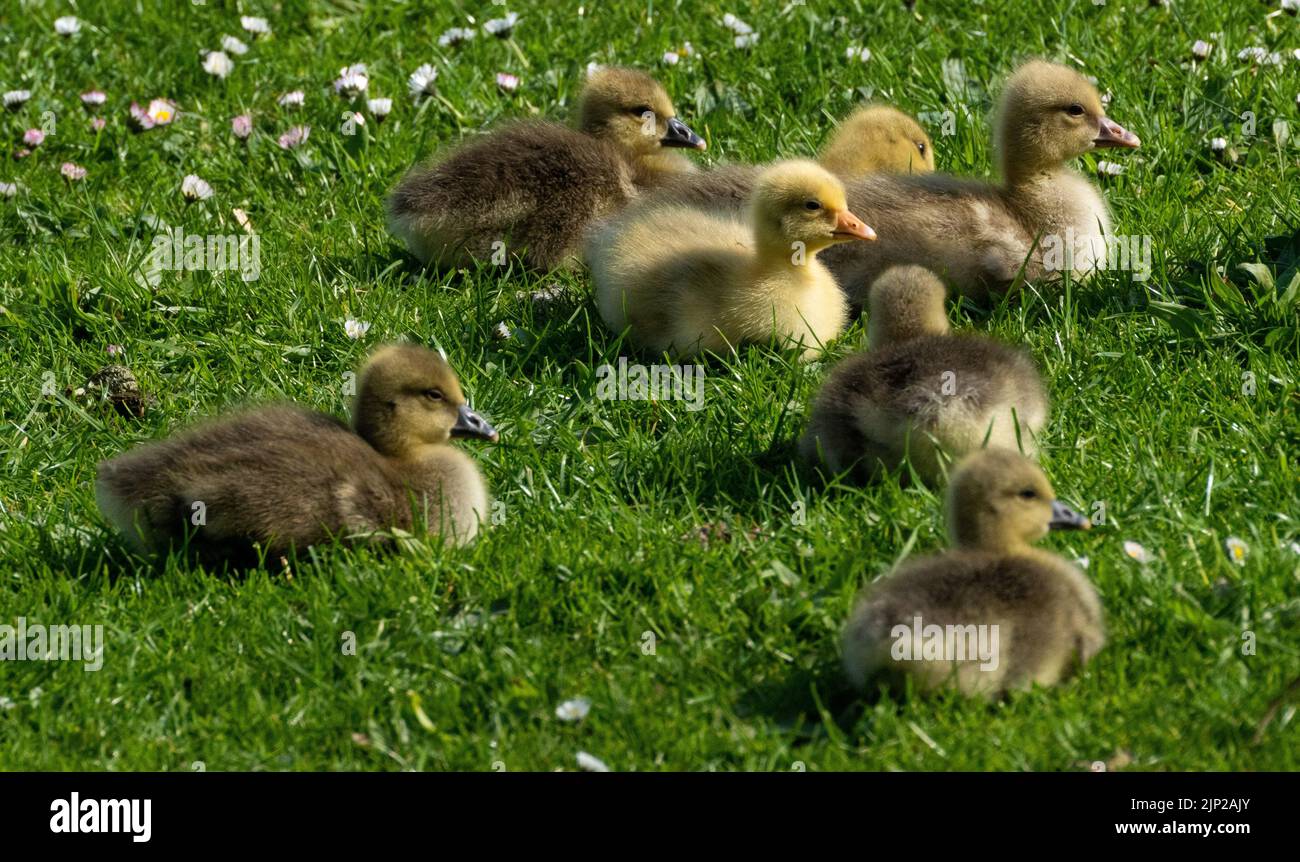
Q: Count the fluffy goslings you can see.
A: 7